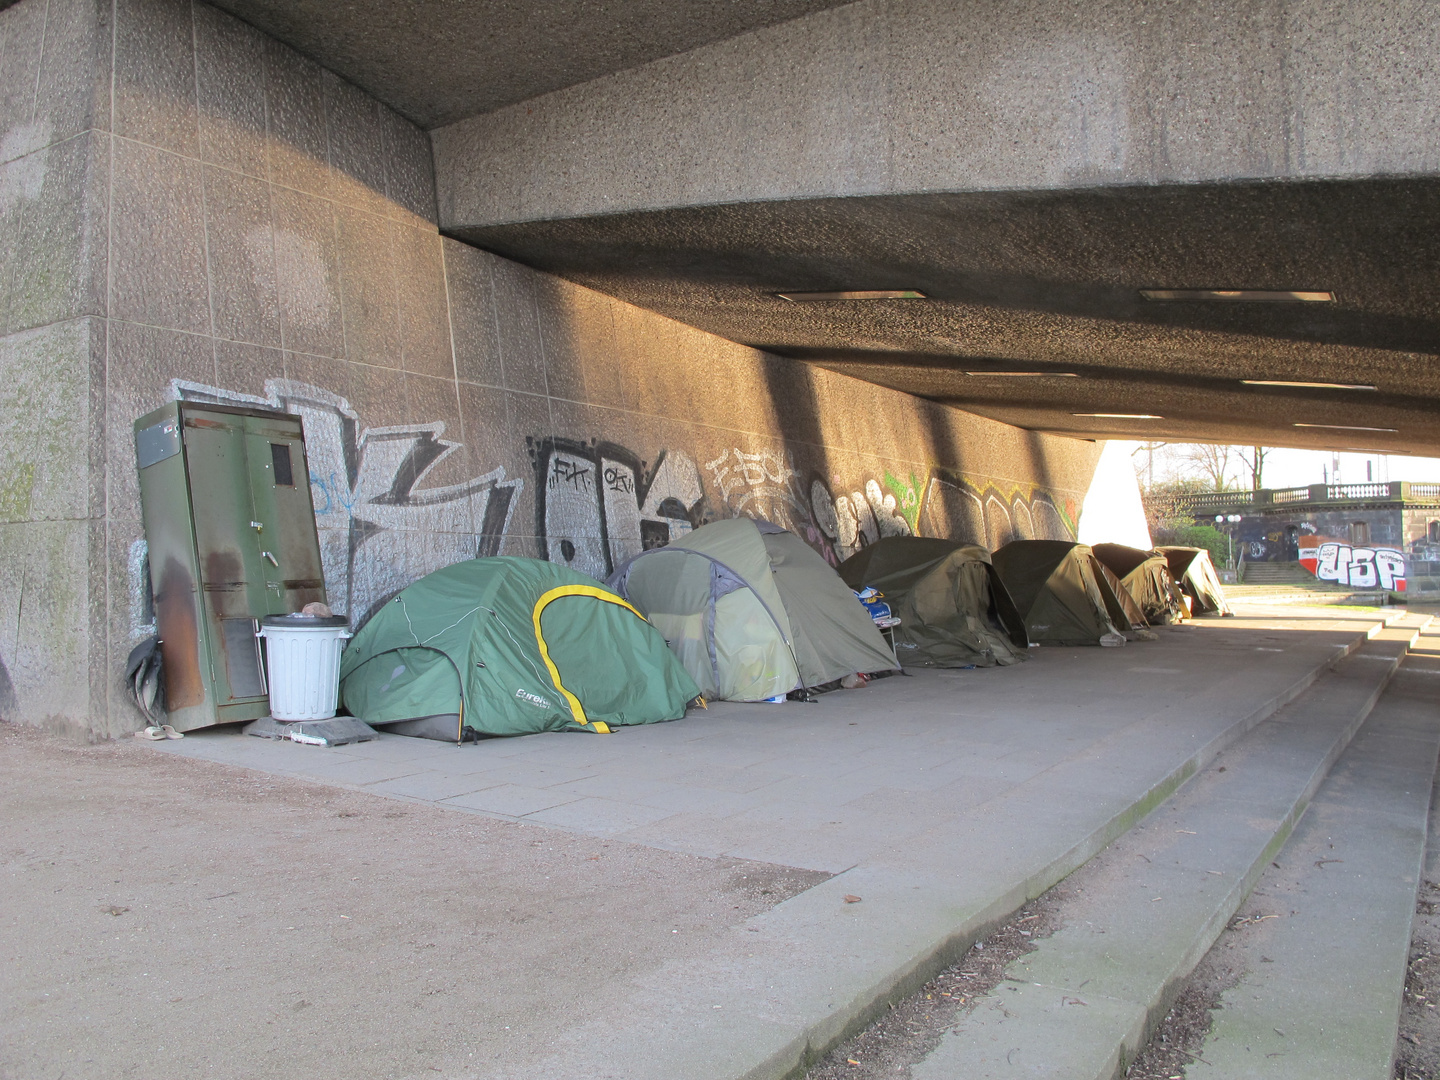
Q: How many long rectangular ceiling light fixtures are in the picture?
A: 6